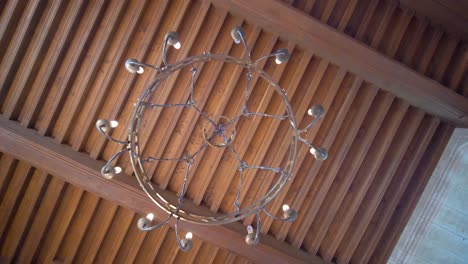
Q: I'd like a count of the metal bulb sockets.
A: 12